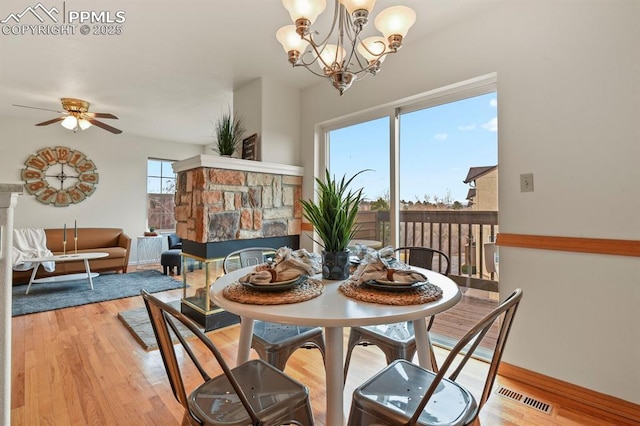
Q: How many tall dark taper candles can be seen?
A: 2